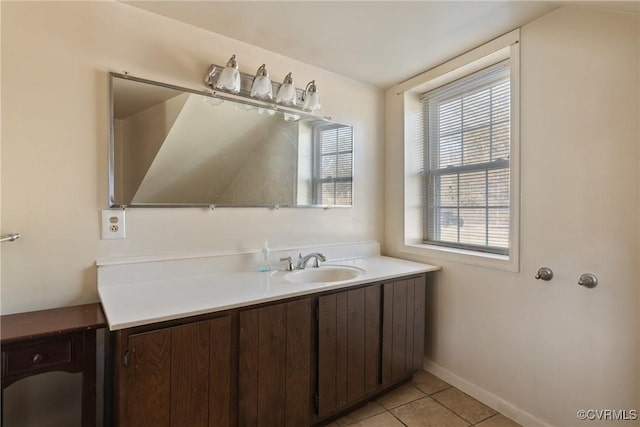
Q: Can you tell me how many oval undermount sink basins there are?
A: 1